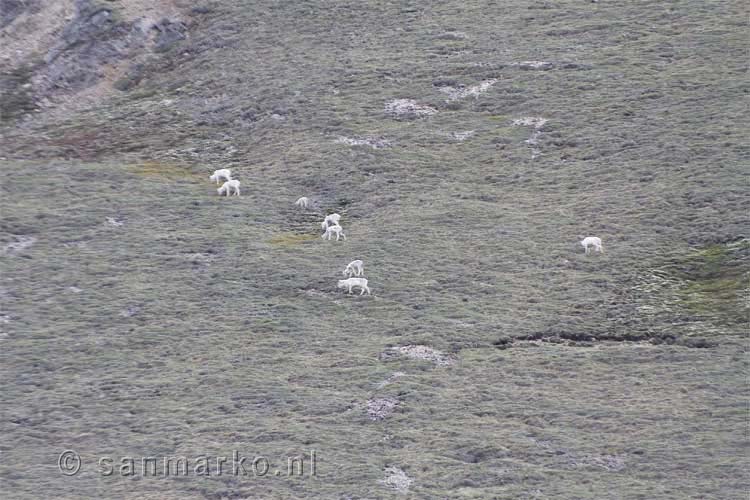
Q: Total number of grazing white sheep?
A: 8